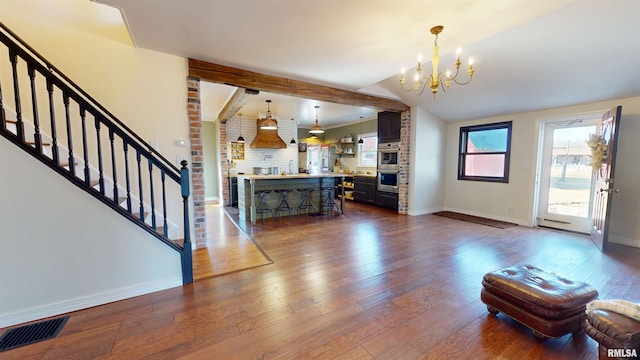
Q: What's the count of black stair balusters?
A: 12